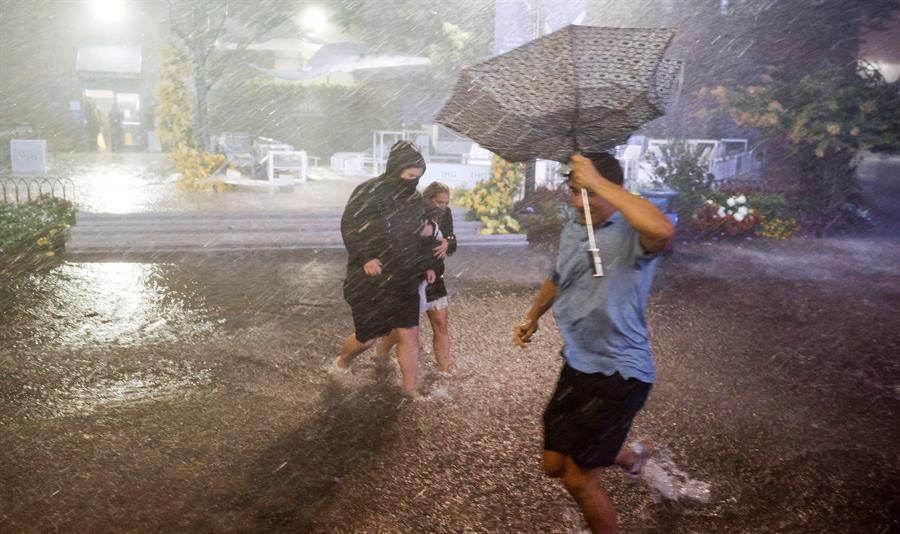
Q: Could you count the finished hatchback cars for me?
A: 0